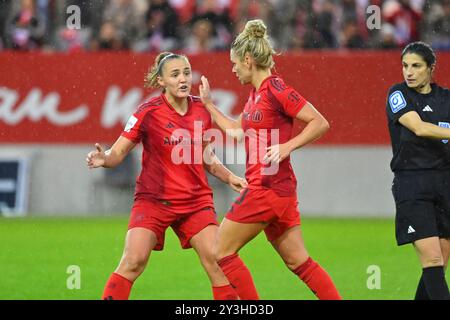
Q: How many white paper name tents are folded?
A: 0